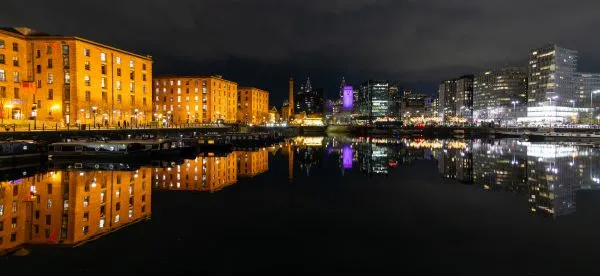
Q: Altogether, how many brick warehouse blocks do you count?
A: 3